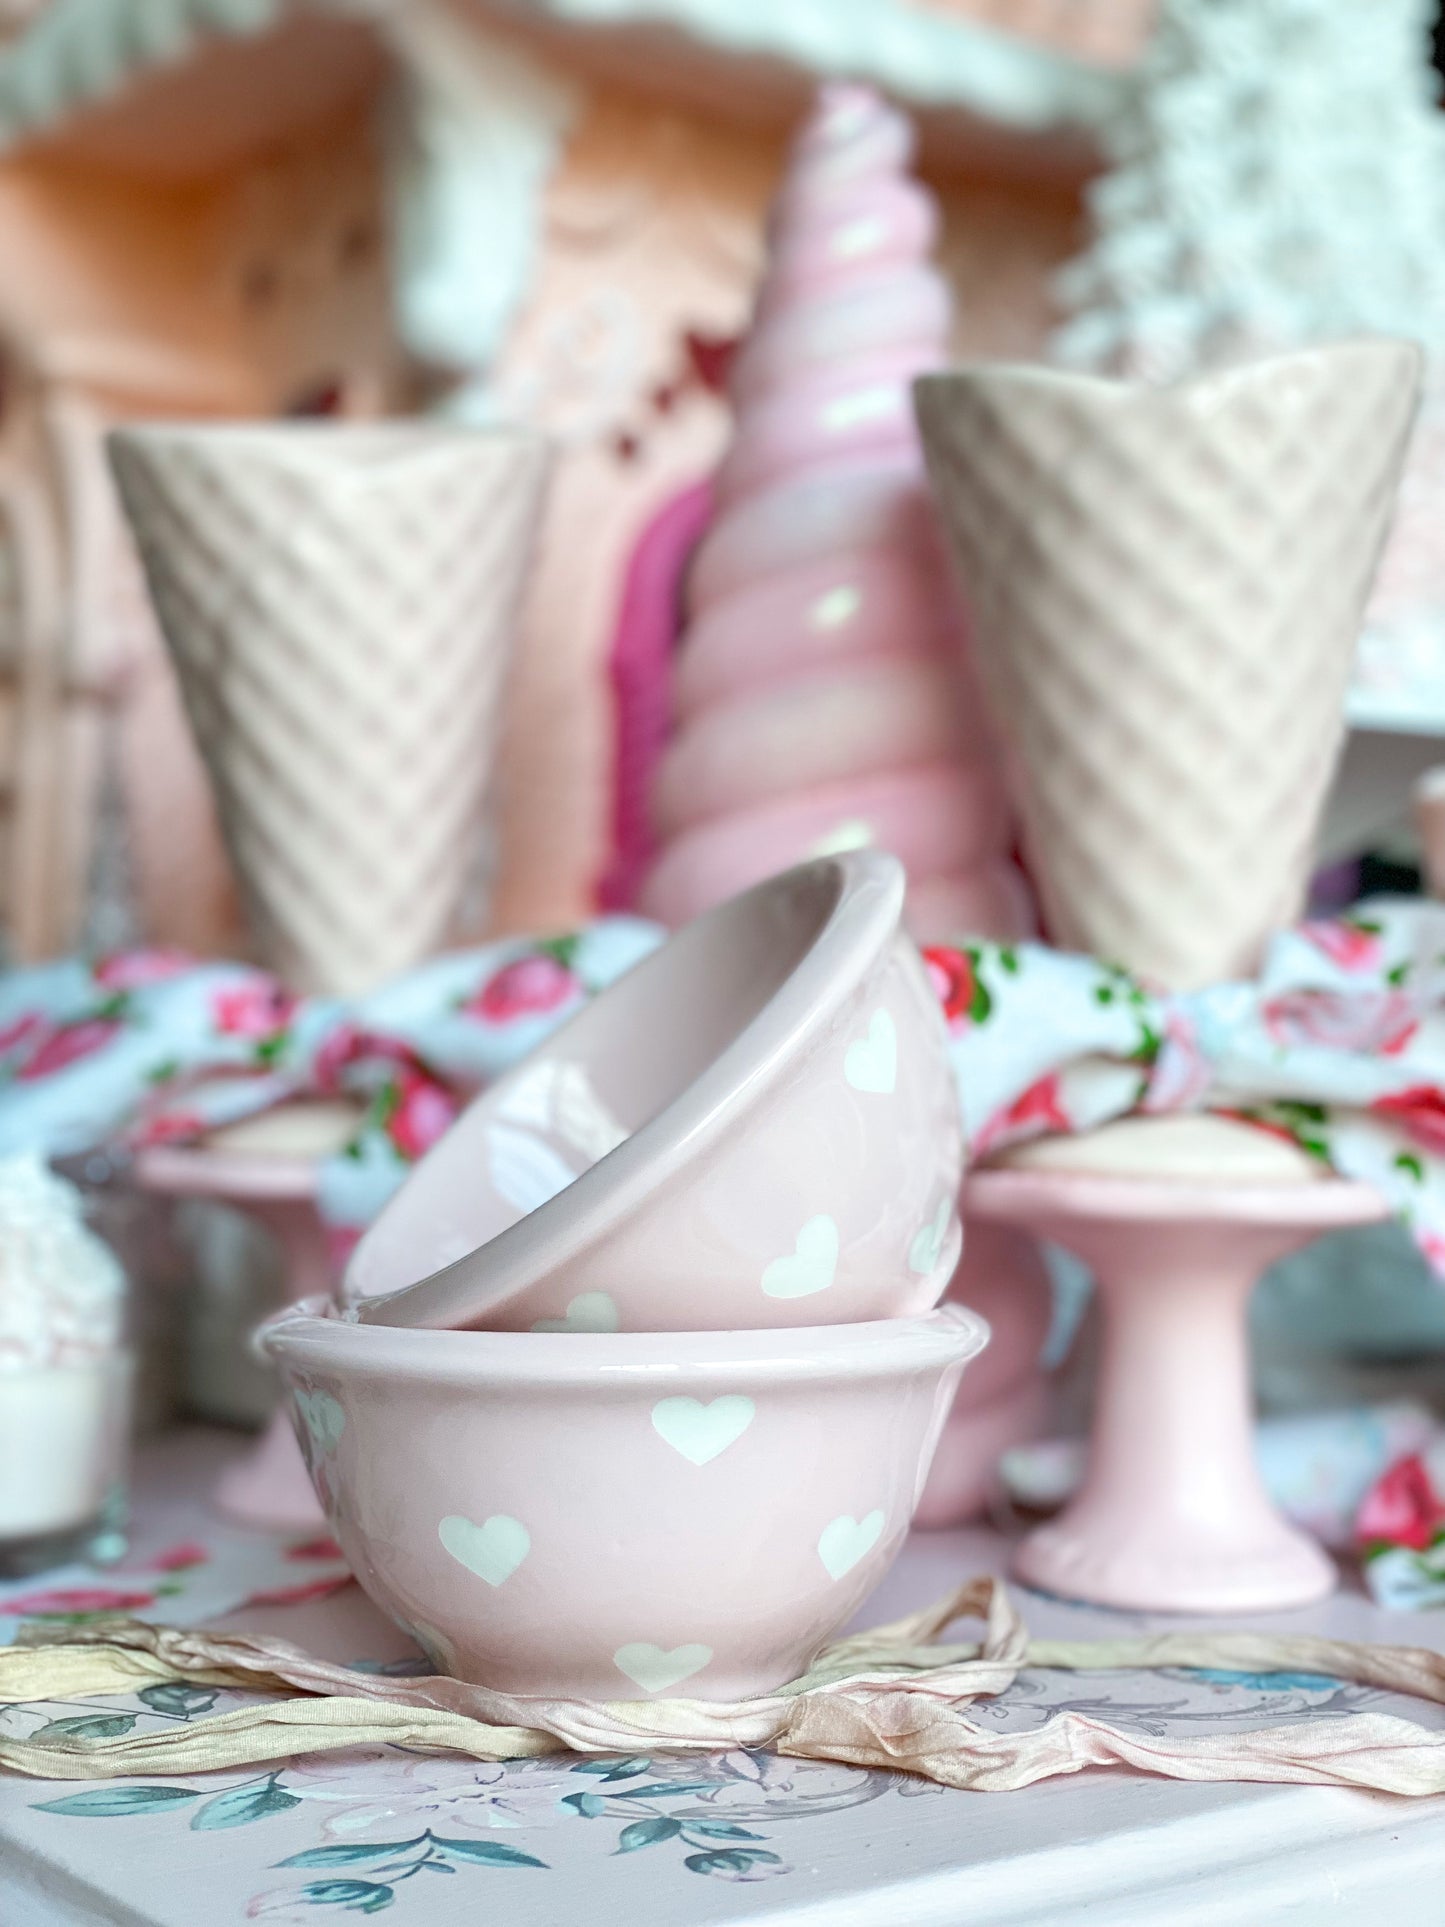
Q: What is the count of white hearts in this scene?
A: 9